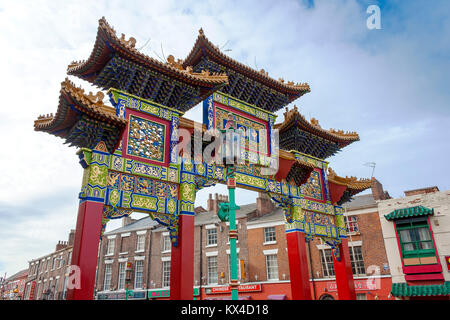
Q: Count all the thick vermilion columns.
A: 4